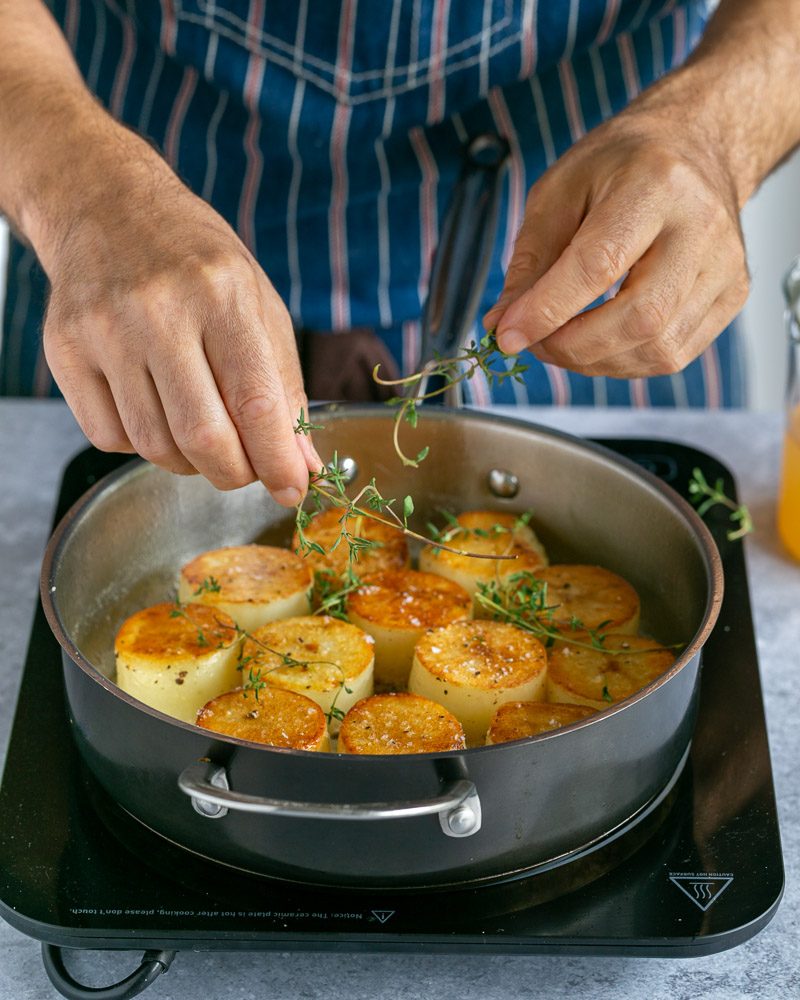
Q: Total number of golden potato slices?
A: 12